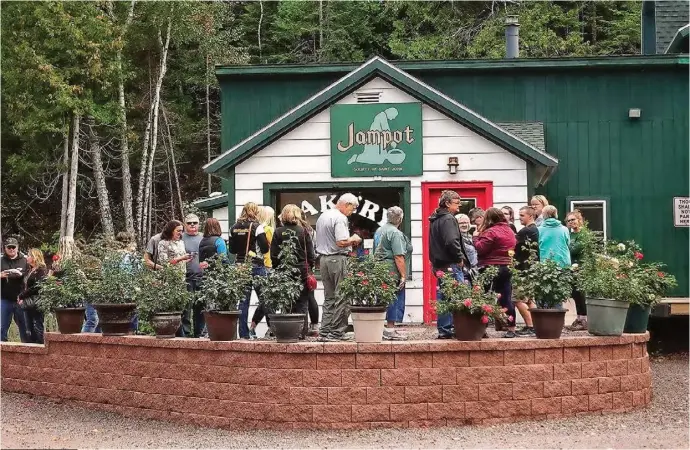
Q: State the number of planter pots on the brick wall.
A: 10